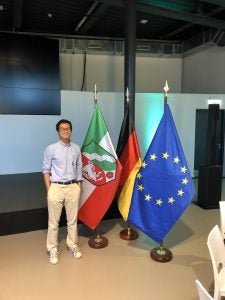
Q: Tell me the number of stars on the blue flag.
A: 12